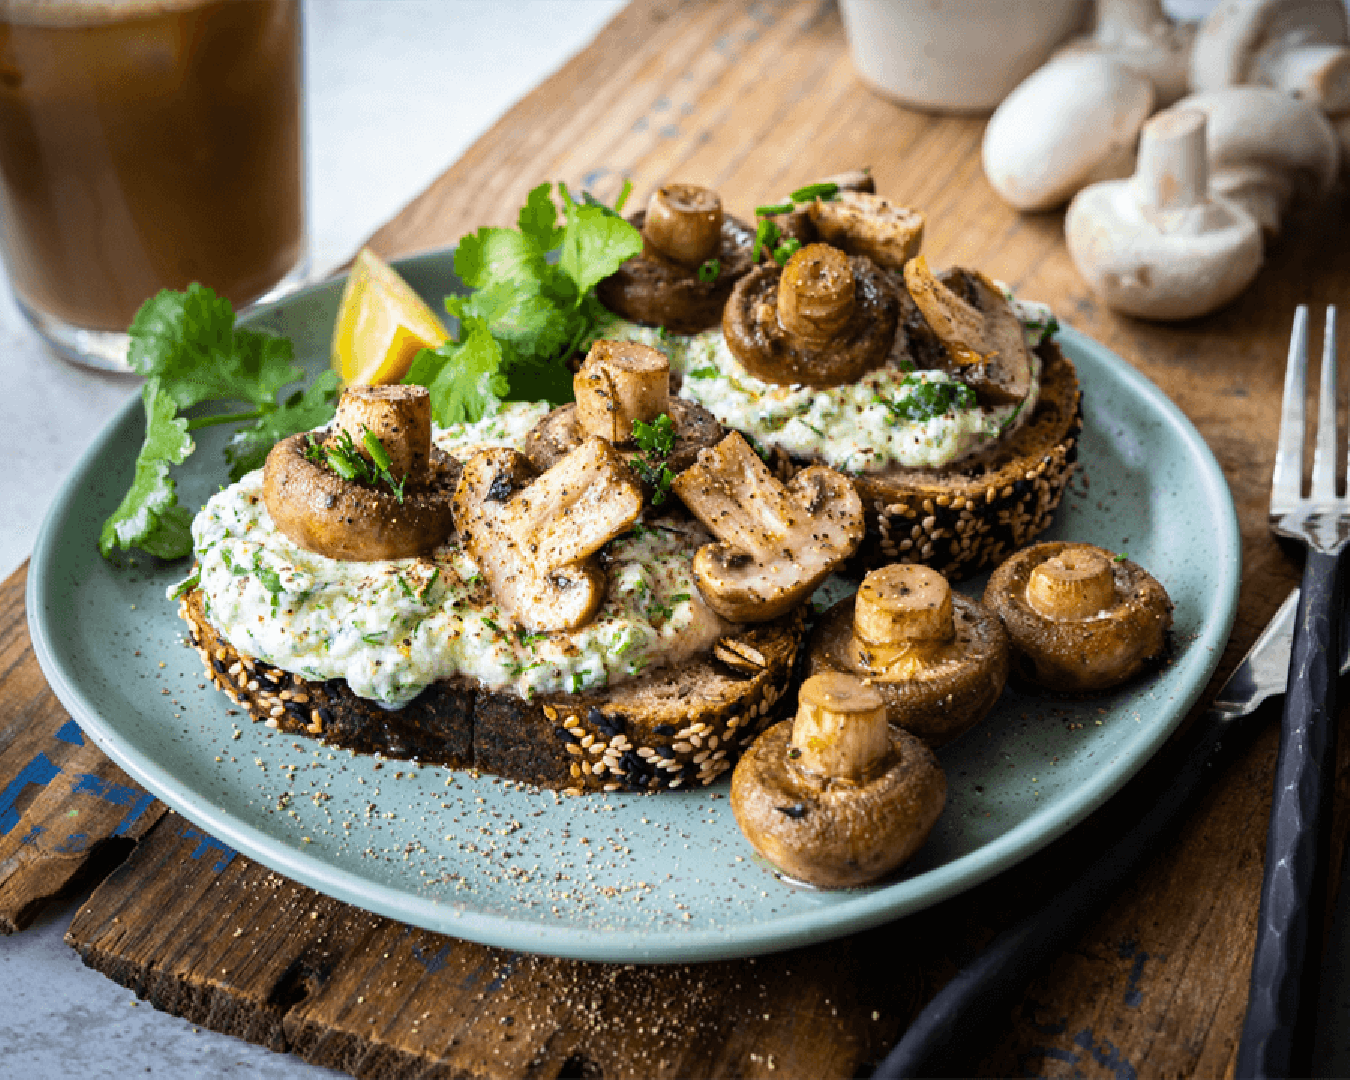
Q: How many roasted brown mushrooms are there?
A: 11